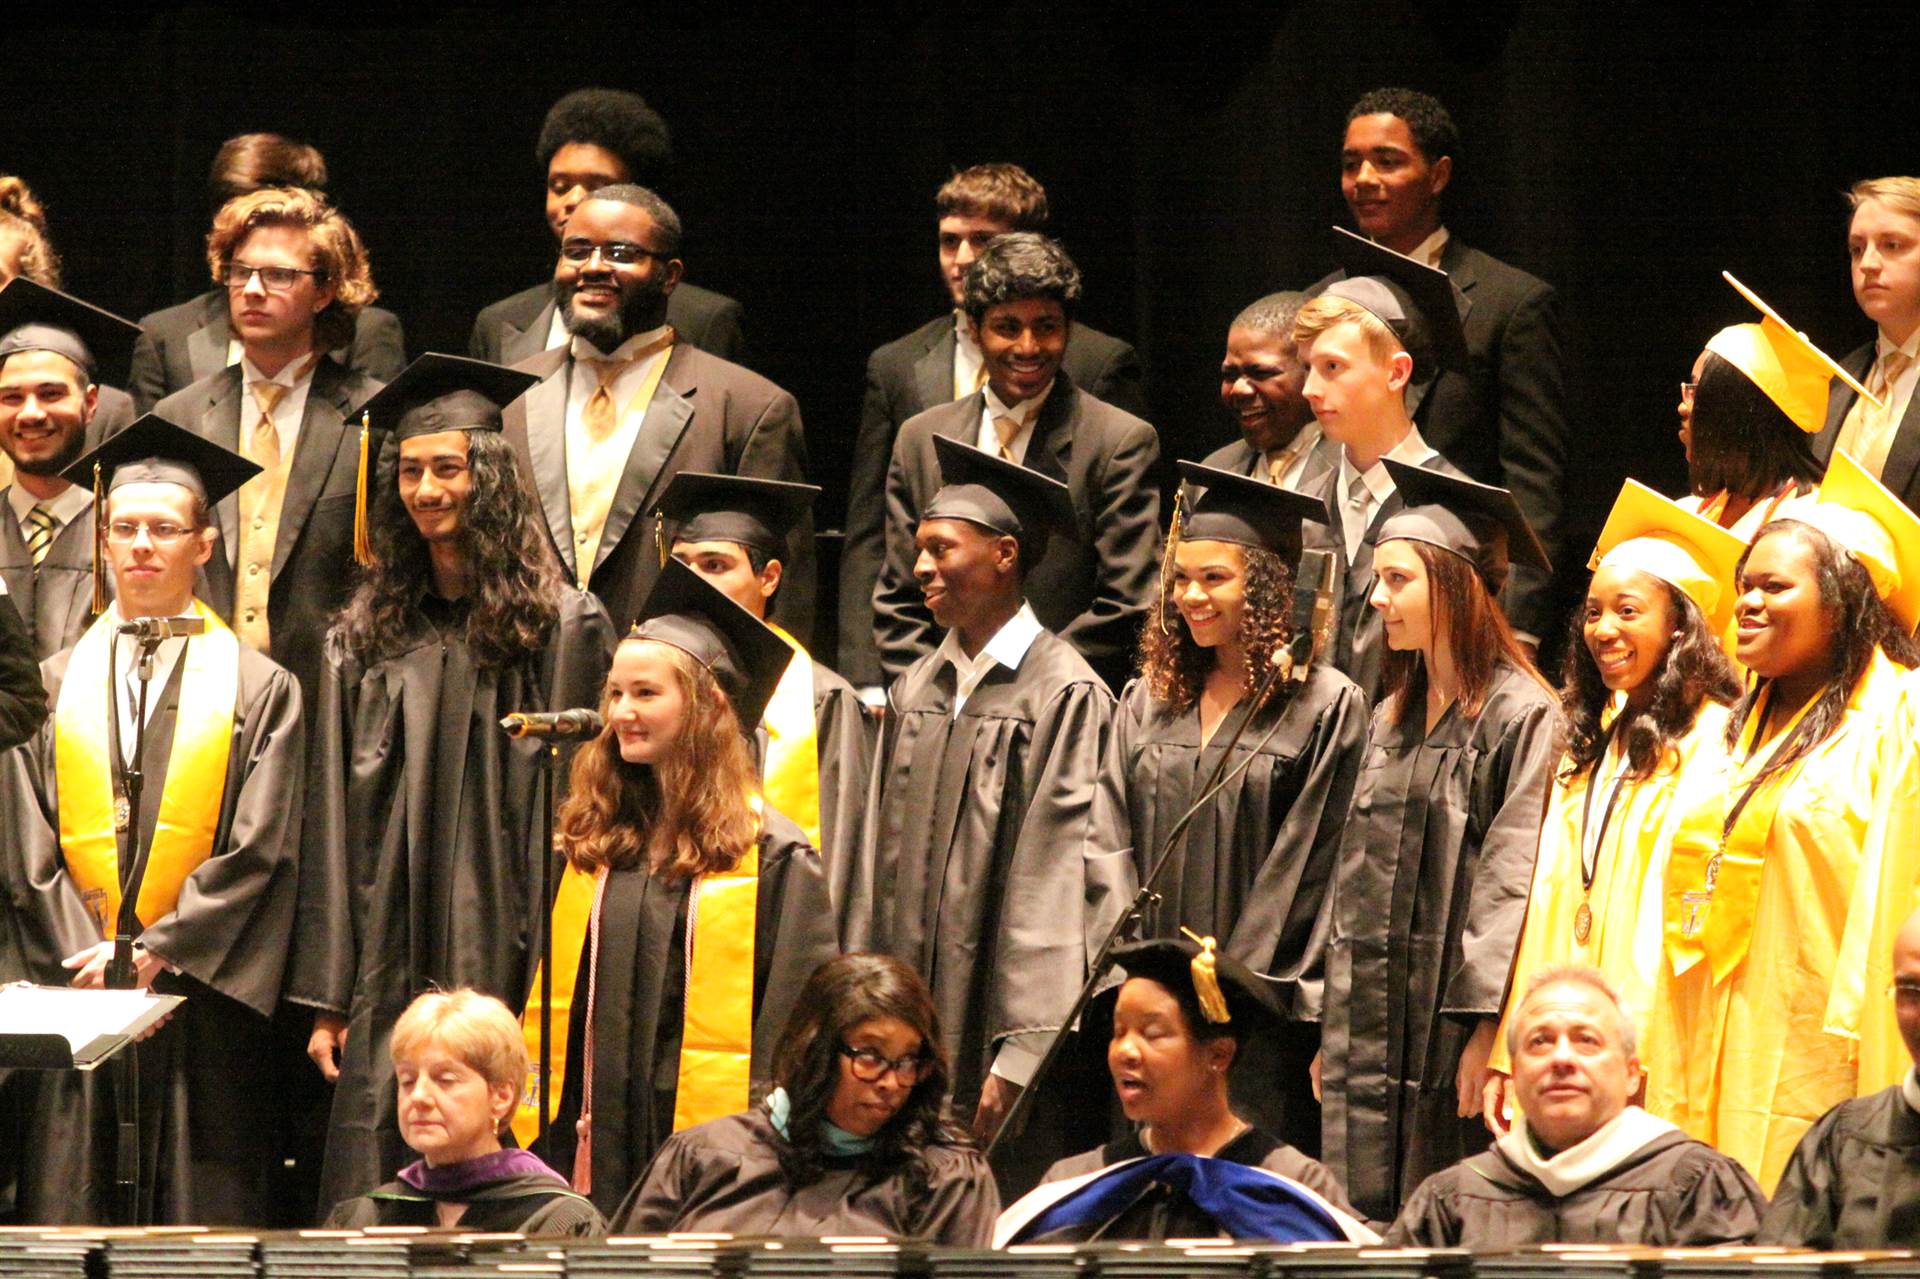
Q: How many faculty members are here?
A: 5